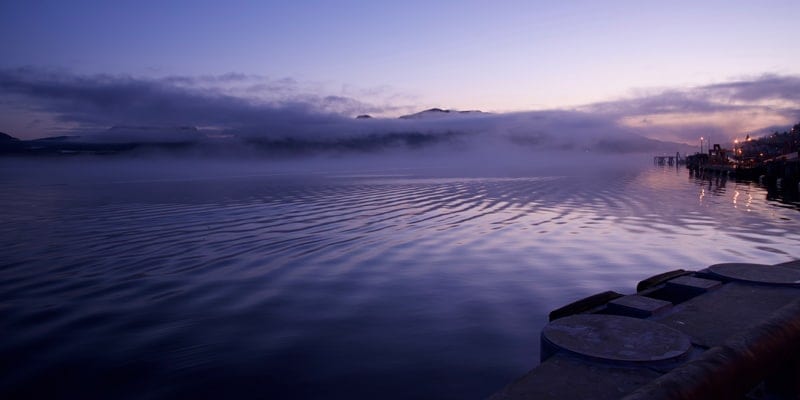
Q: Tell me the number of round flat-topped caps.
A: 2